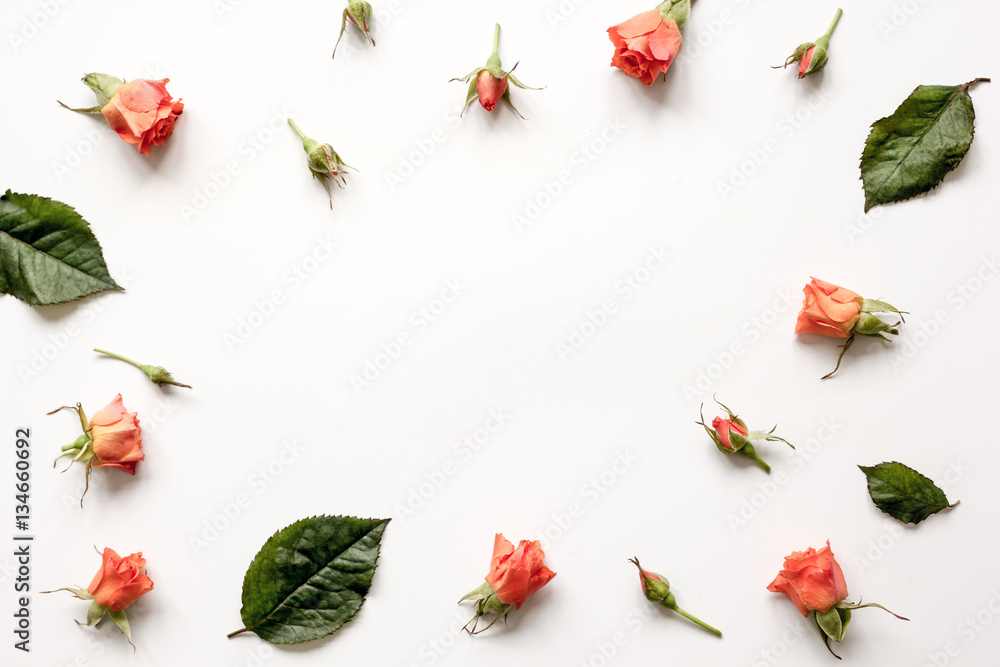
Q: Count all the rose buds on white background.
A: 7